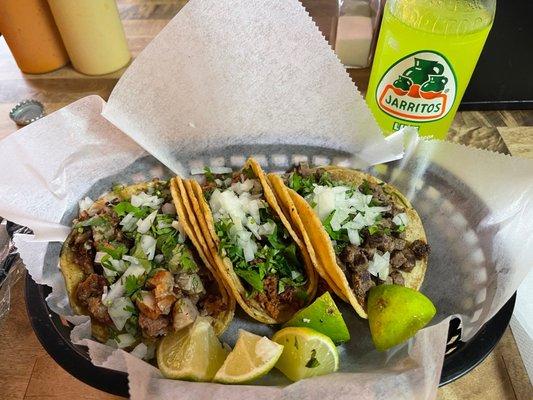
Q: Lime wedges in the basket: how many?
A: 5